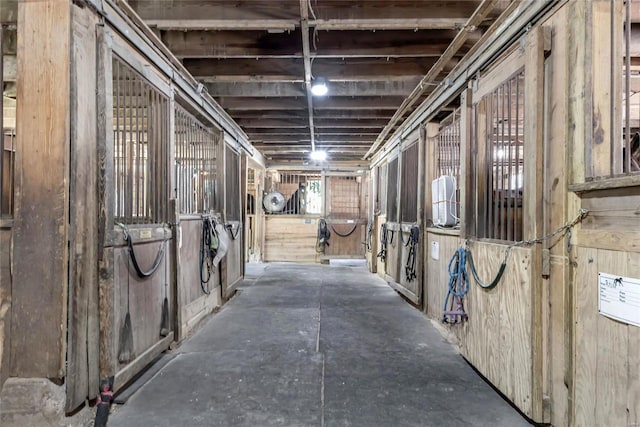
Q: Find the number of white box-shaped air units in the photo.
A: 1